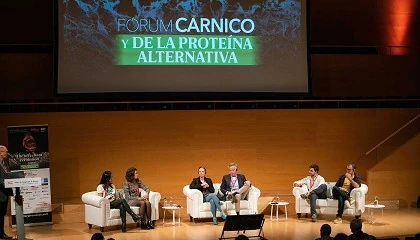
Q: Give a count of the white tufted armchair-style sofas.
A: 3